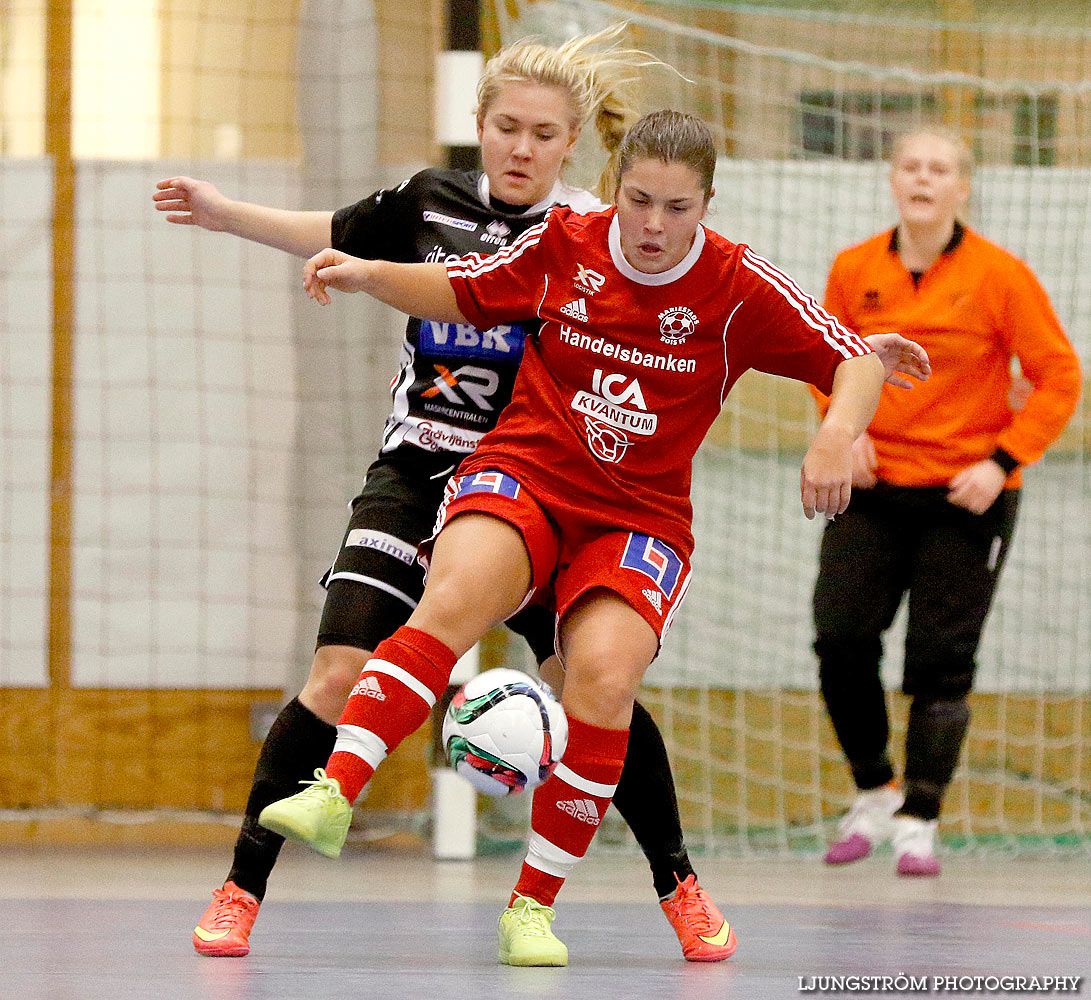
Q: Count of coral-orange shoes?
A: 2